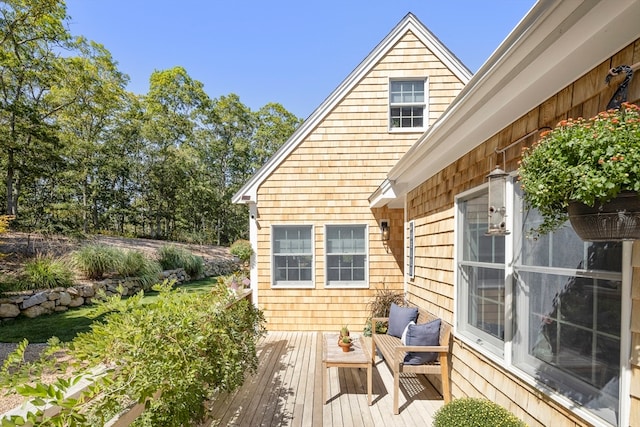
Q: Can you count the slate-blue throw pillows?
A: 2